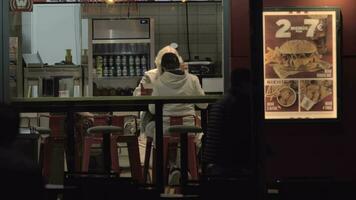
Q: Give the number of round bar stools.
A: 3